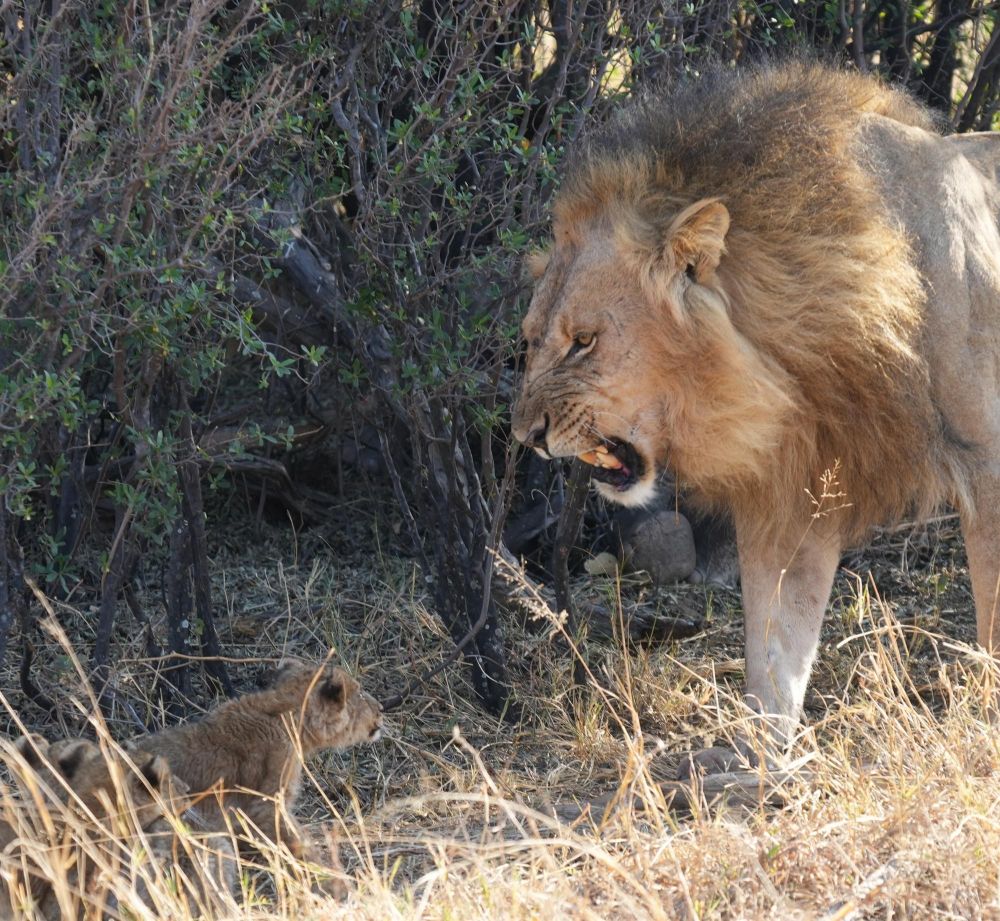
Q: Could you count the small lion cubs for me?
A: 3